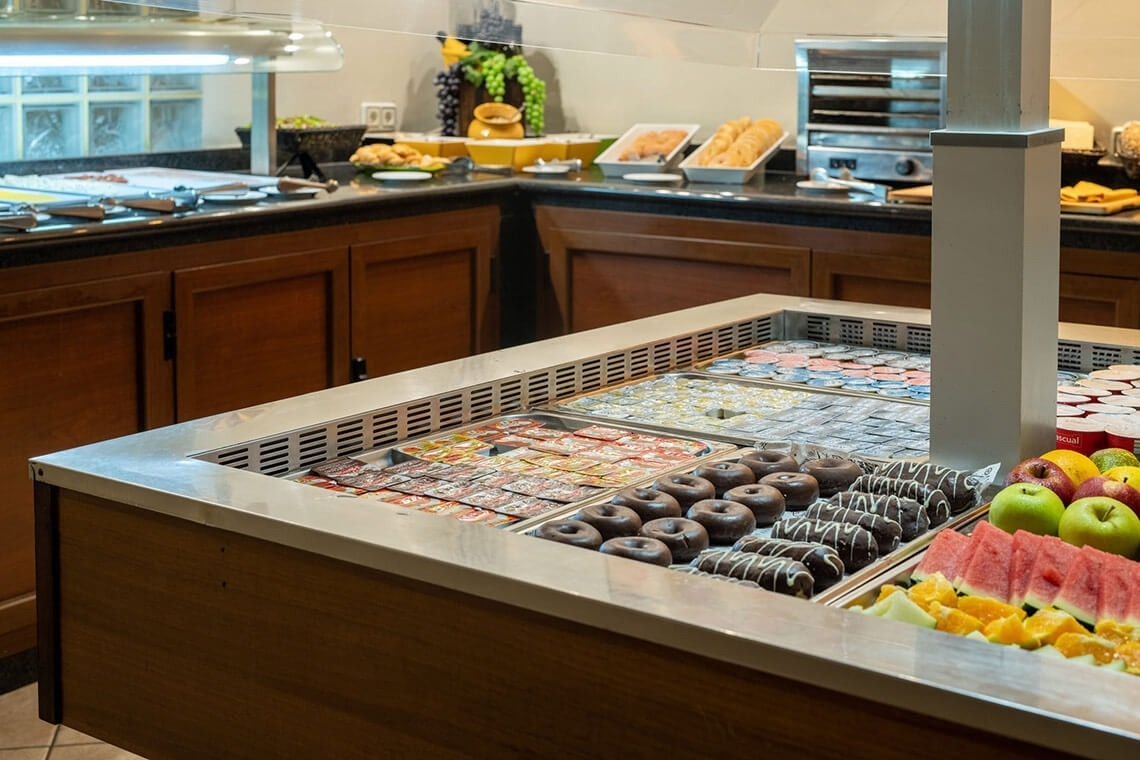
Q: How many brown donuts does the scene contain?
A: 12